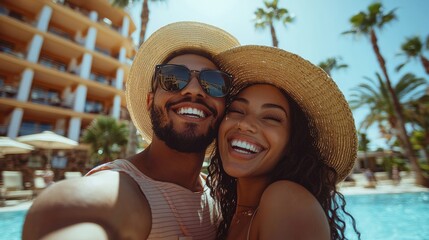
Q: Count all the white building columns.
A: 3